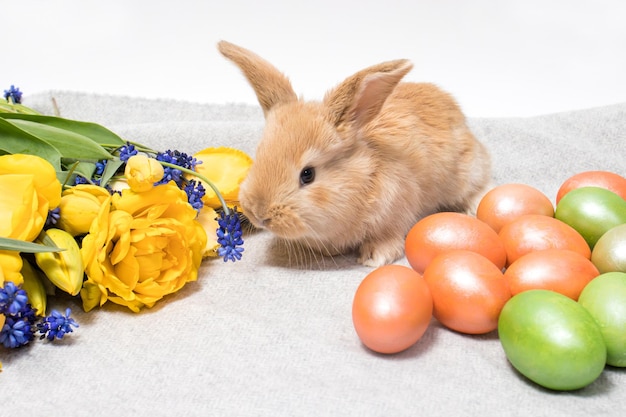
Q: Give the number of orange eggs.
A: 7